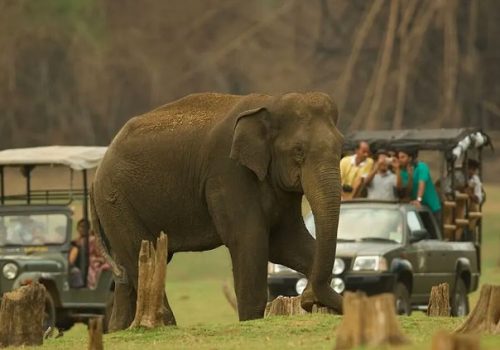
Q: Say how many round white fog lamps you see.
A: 3